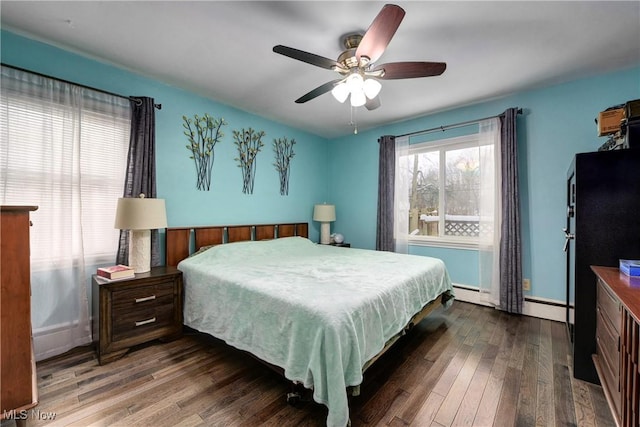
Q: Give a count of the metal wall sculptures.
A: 3